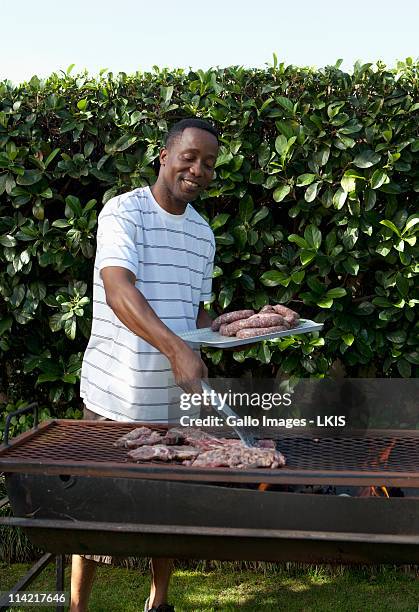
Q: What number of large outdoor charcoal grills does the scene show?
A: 1